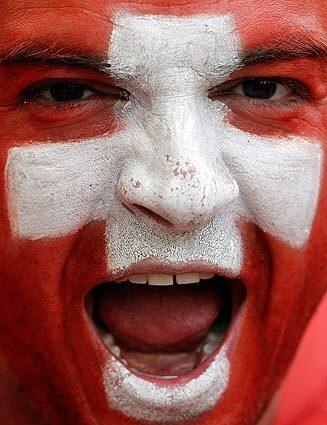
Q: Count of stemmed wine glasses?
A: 0